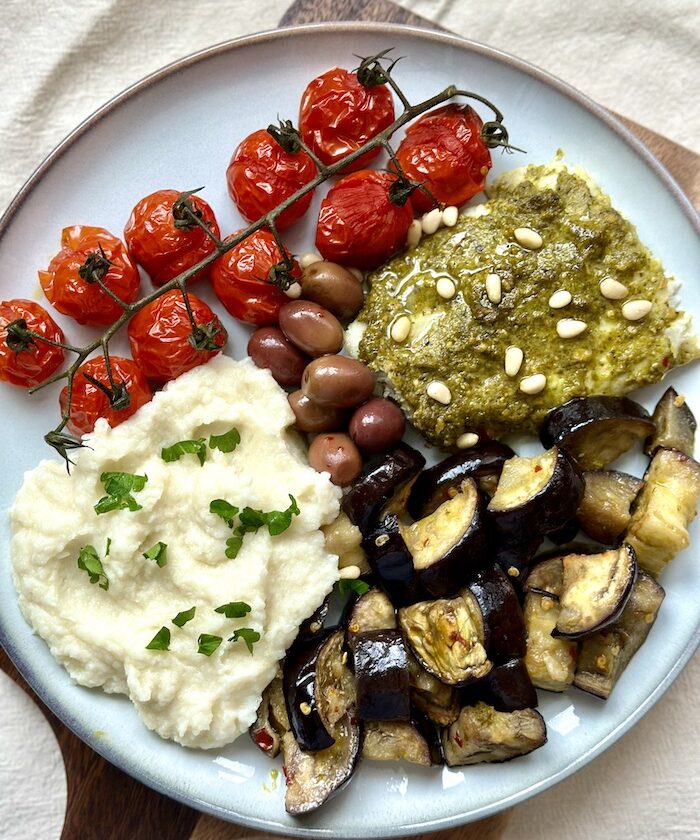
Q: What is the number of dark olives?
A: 7